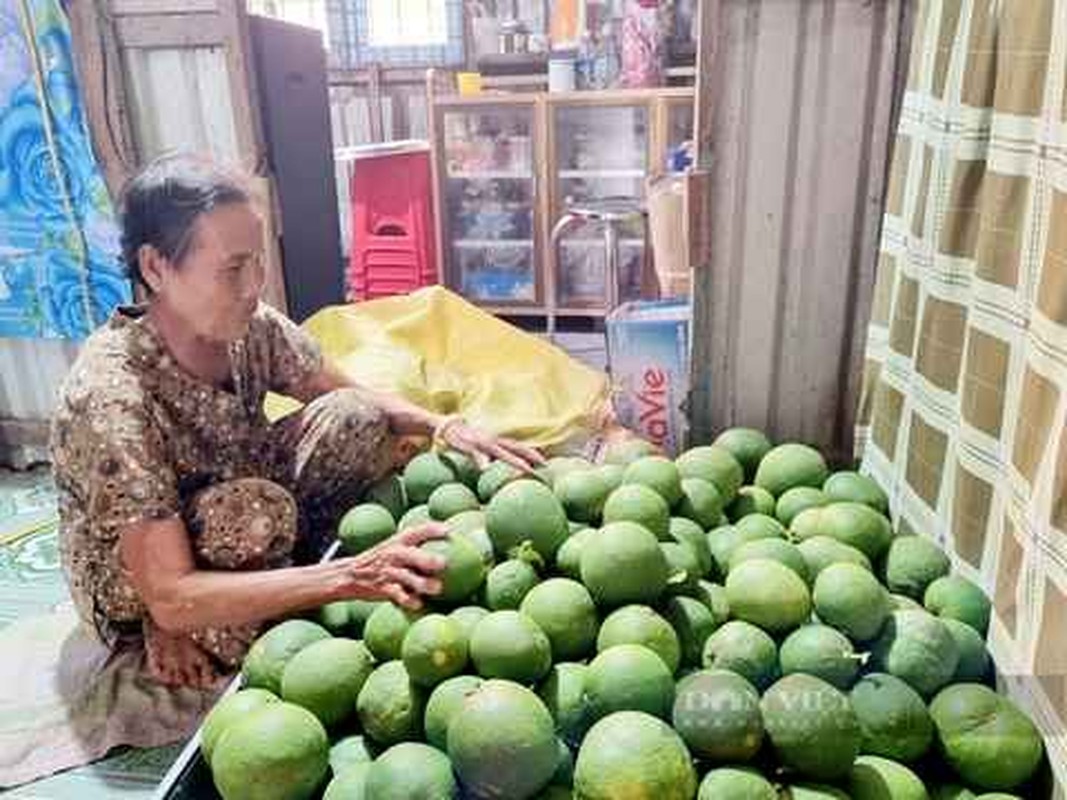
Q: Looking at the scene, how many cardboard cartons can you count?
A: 1